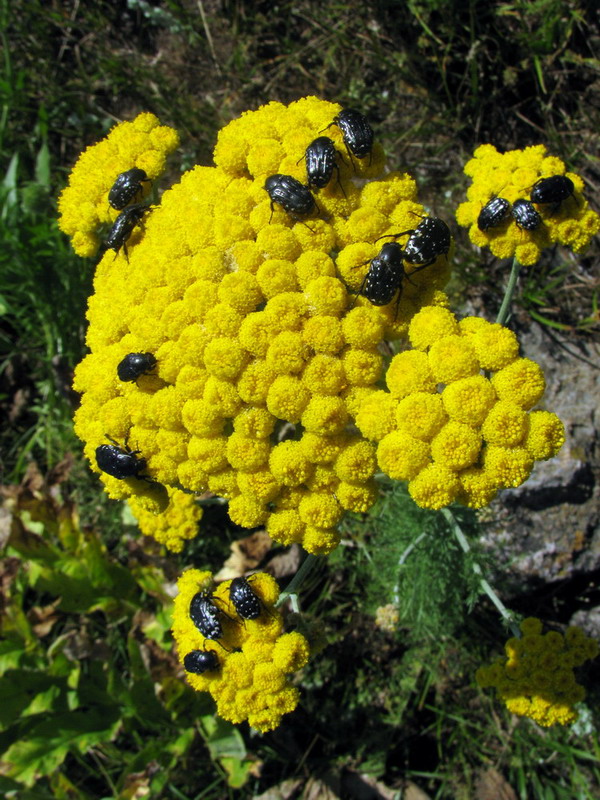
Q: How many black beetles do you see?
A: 15